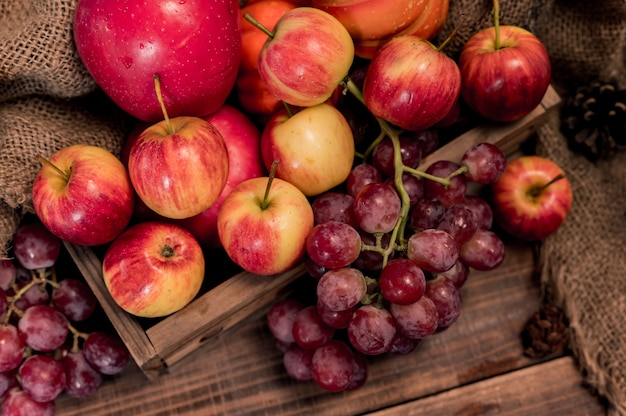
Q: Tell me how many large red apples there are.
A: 2